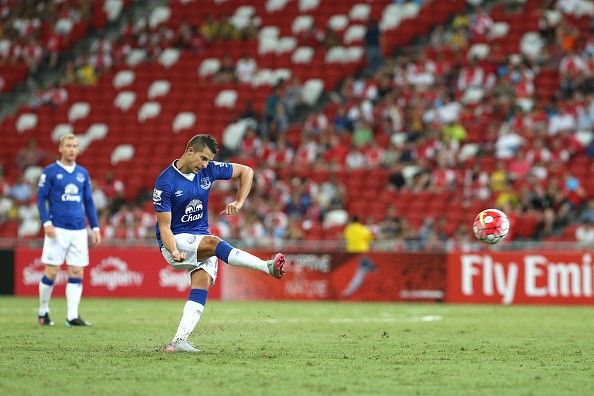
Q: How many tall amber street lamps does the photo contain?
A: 0